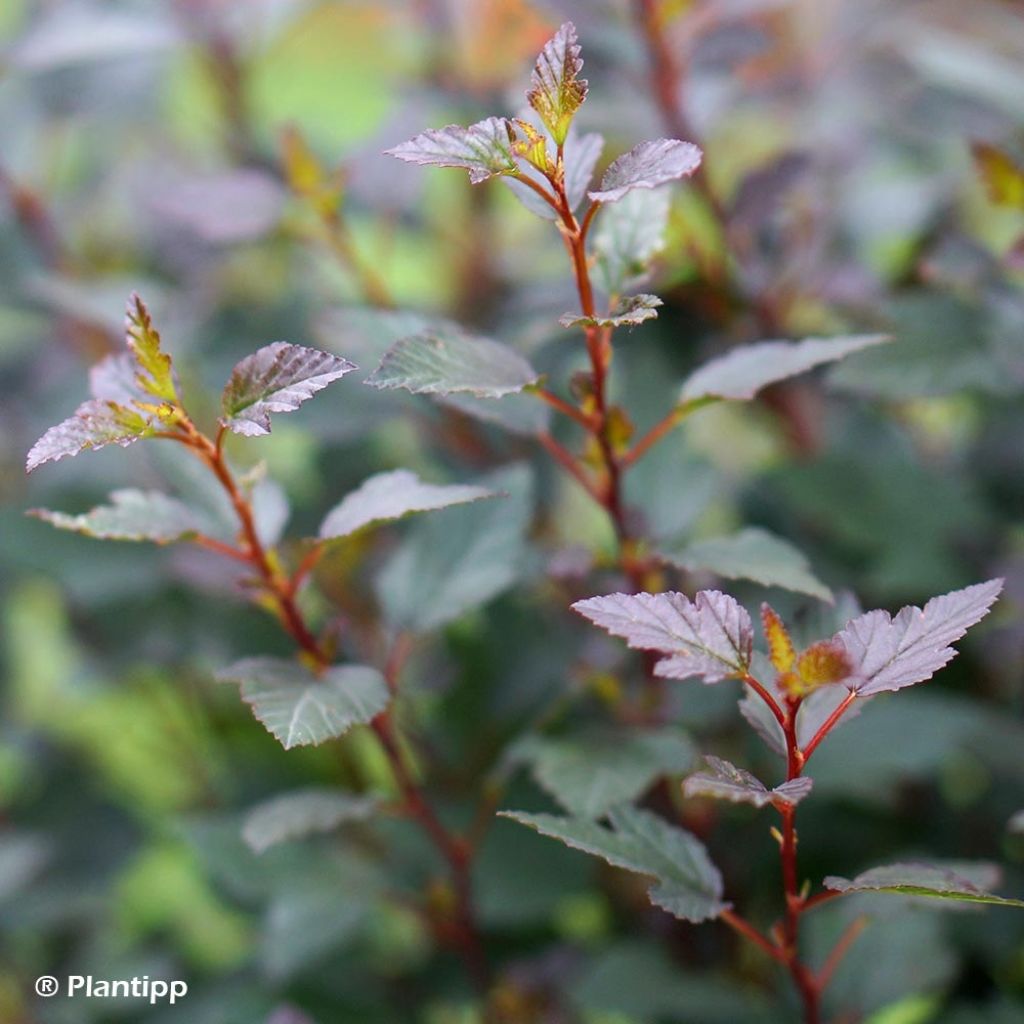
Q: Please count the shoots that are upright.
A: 3